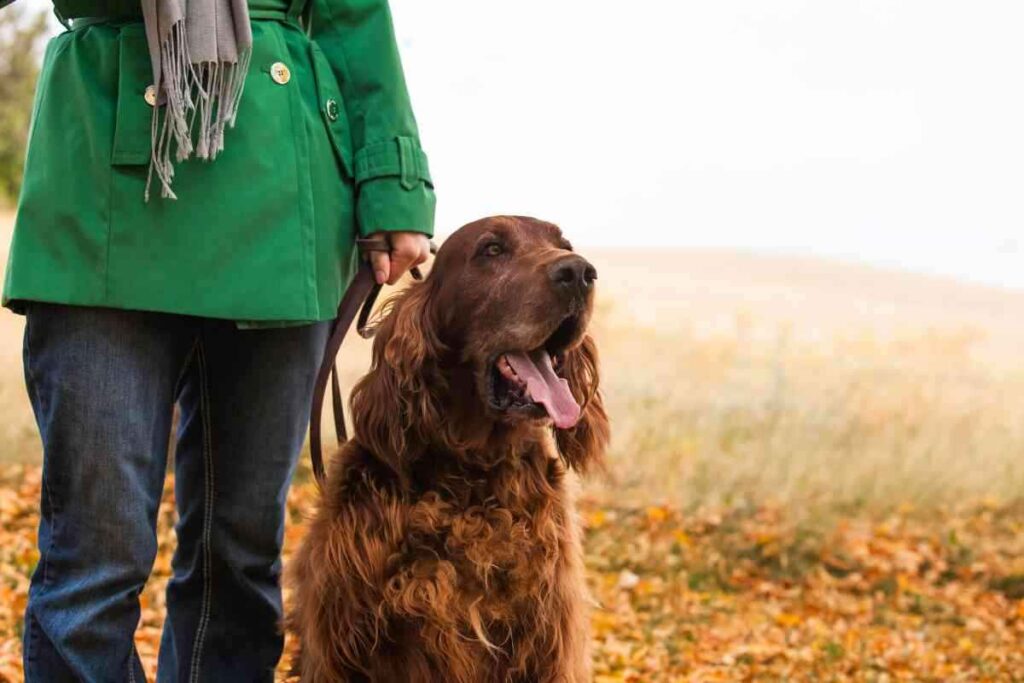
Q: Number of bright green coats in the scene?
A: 1